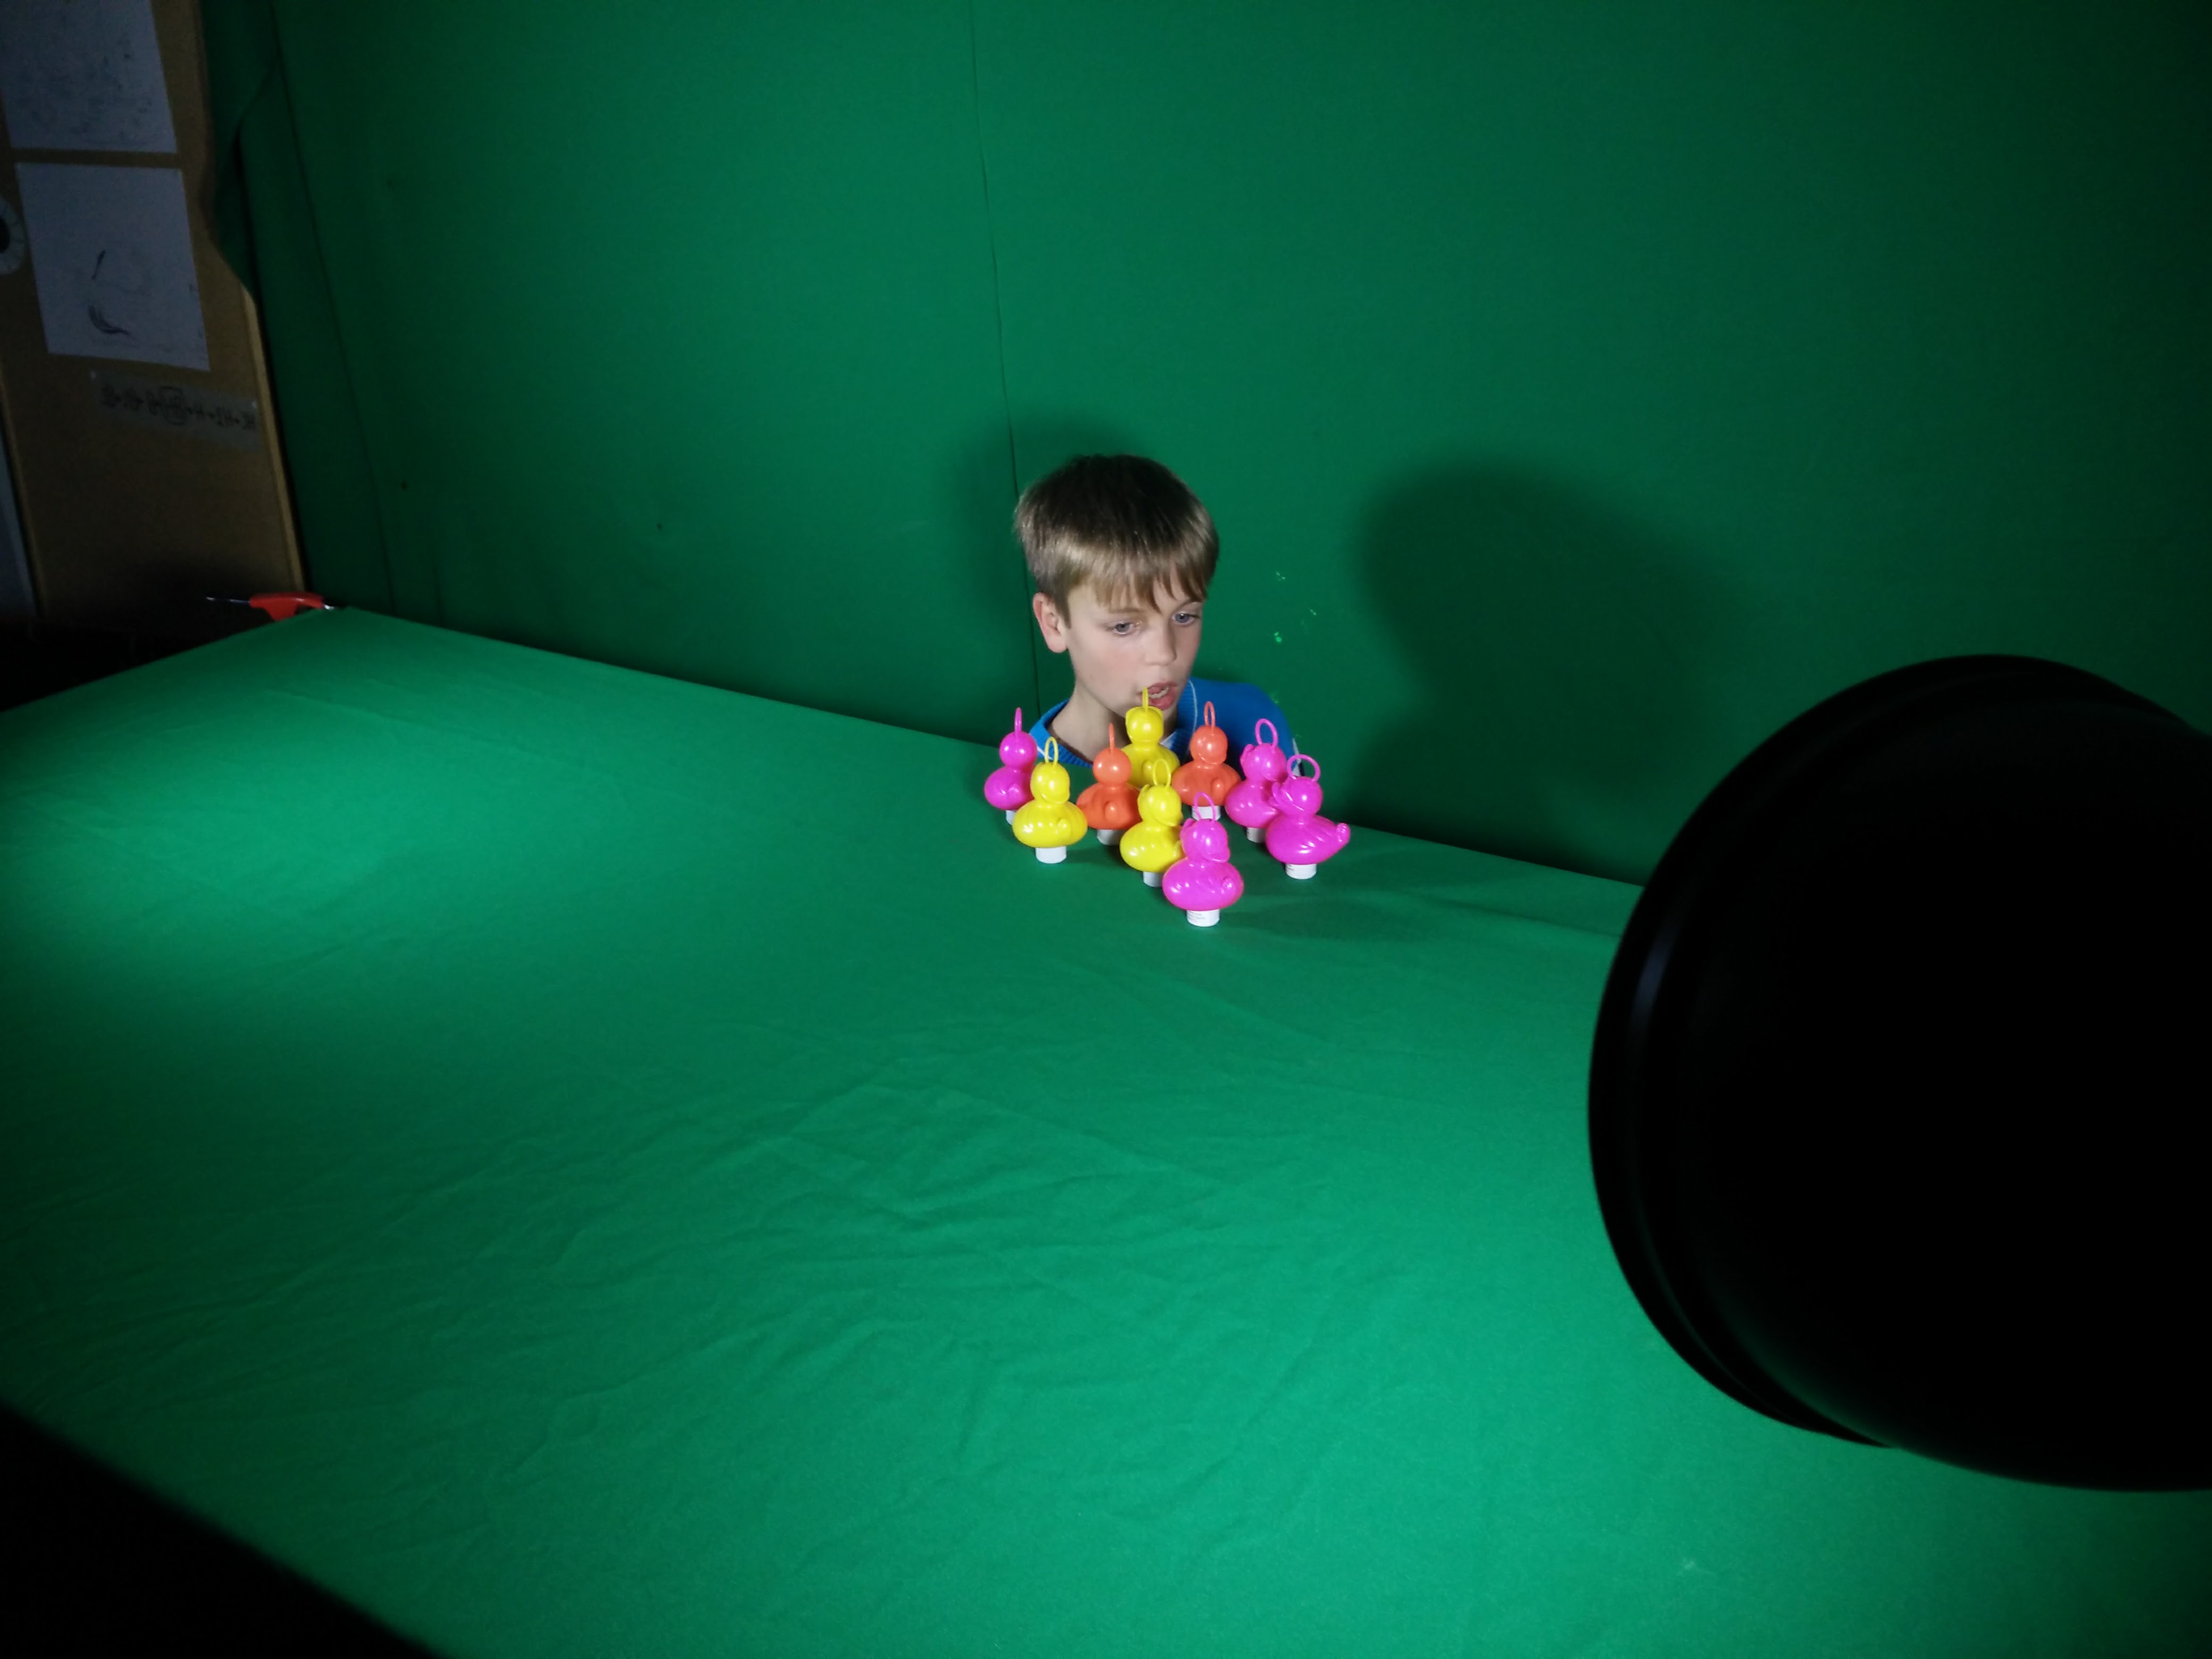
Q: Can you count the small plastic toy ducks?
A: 9